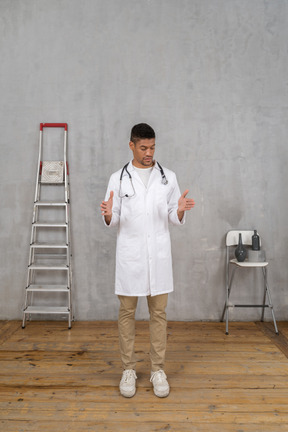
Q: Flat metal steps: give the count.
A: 6